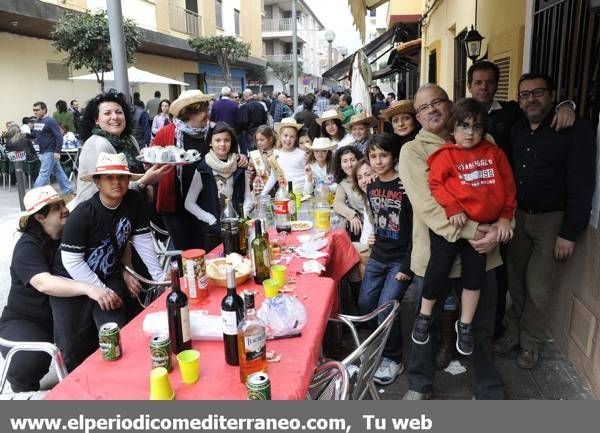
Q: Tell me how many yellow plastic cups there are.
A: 4